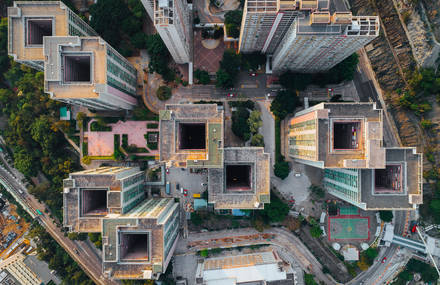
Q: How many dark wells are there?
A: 8